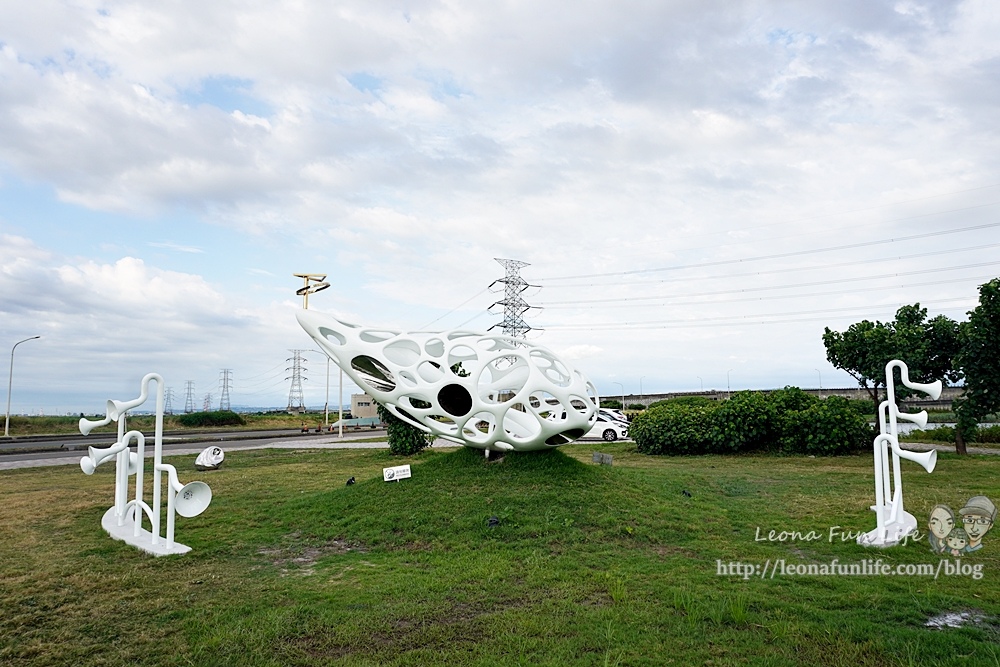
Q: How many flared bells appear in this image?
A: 9